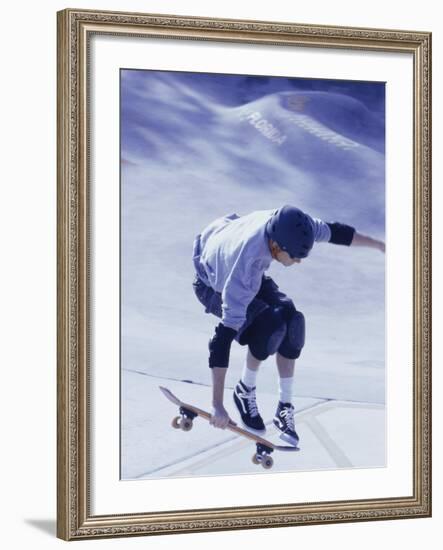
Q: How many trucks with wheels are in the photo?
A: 2